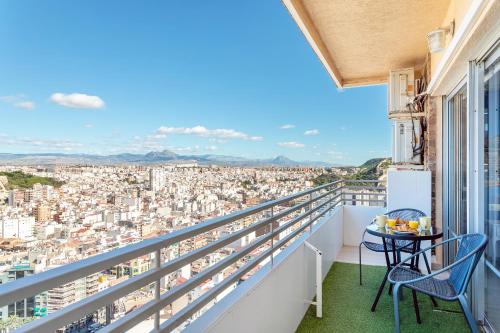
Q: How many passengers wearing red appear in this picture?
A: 0